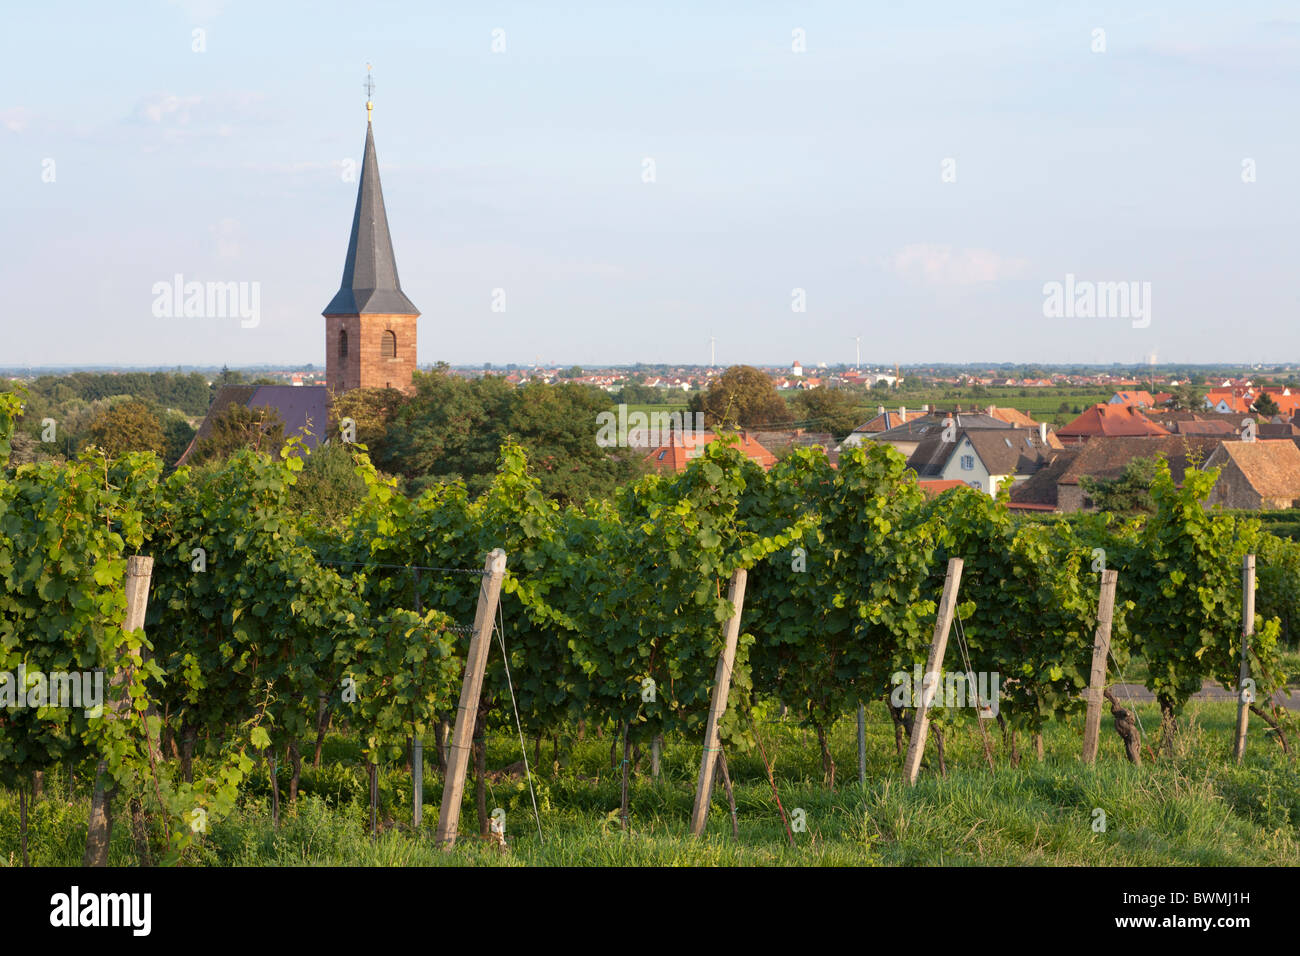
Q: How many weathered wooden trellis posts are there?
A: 6